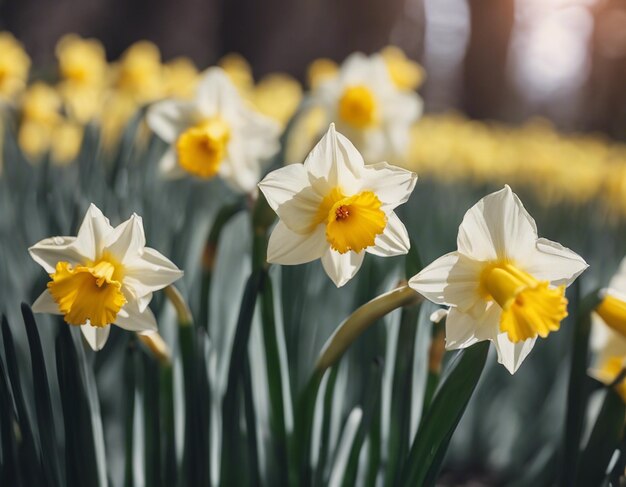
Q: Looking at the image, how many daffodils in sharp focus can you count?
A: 3